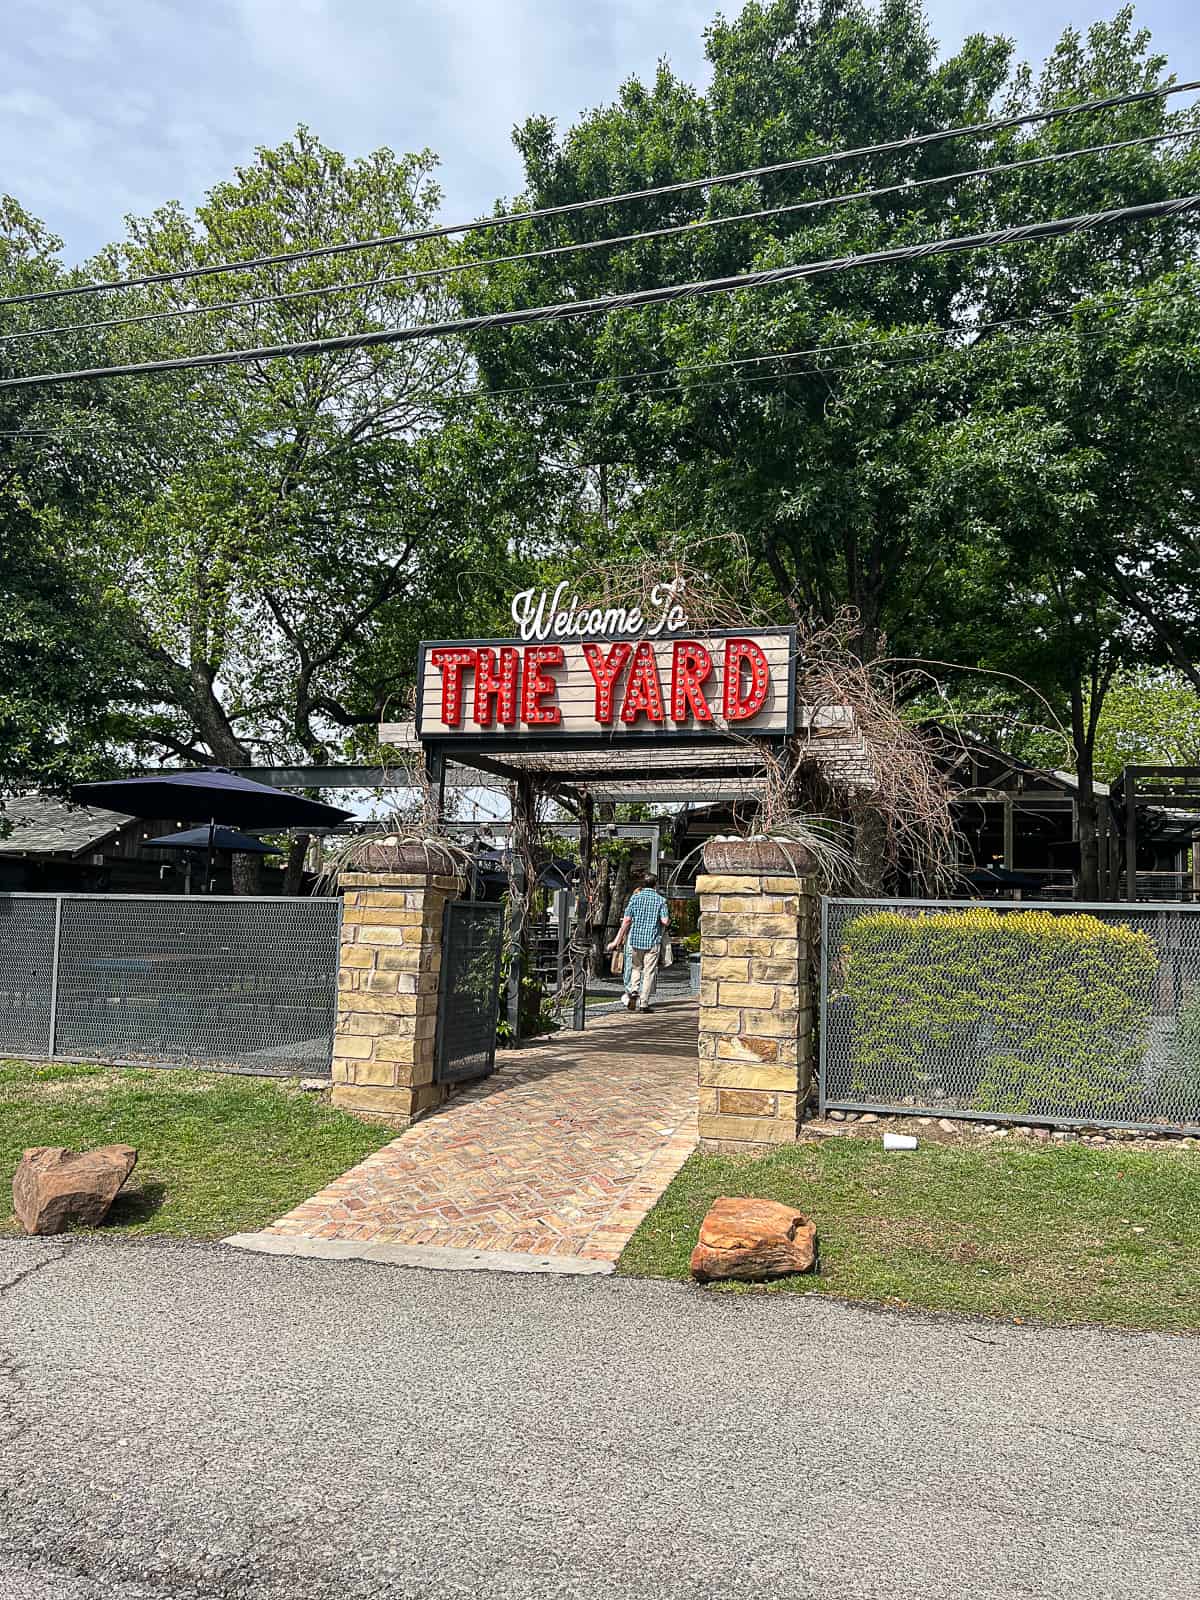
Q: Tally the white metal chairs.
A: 0